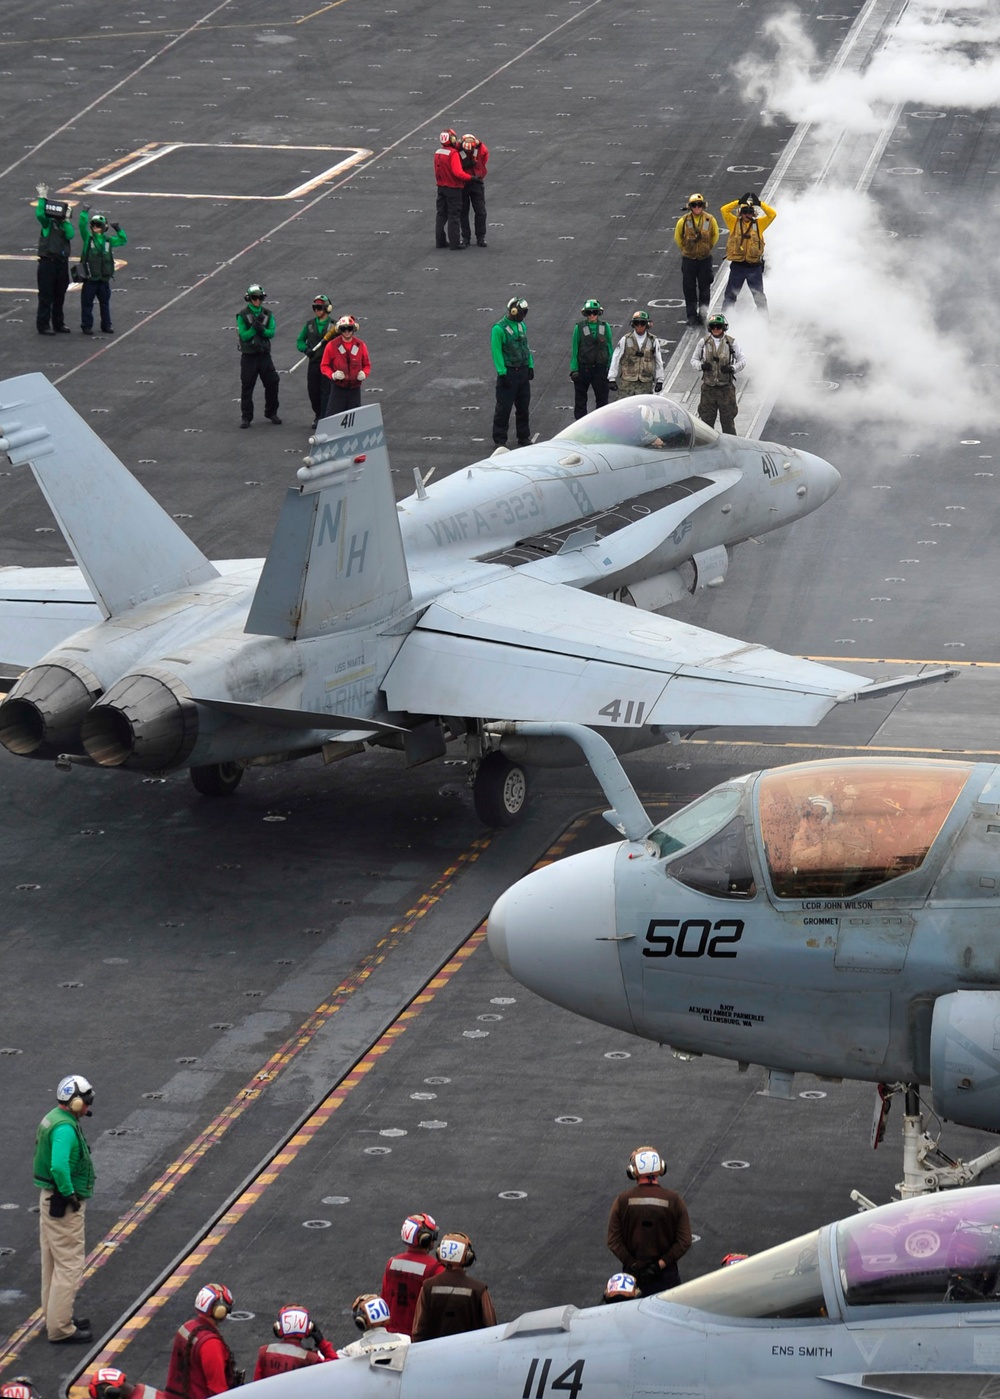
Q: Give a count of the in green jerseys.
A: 7